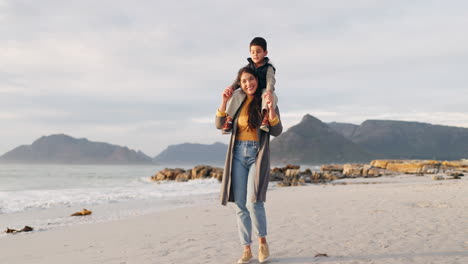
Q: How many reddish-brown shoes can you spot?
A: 2